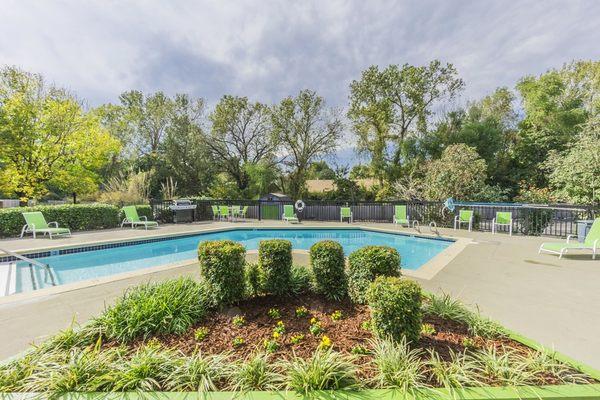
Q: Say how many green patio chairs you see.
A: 12